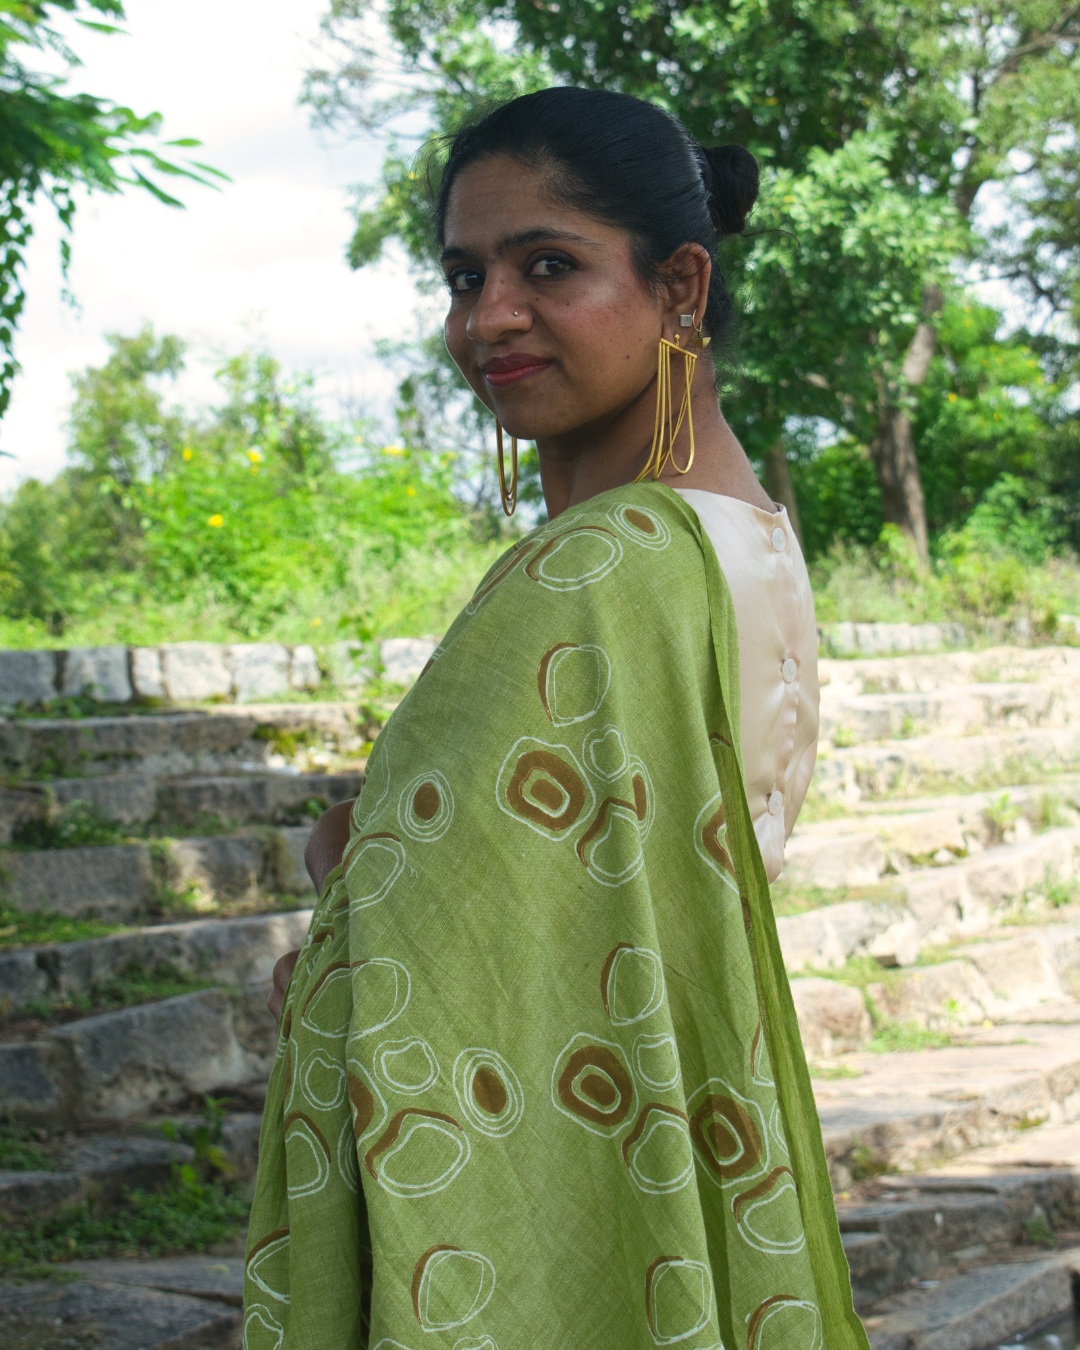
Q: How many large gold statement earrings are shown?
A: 2